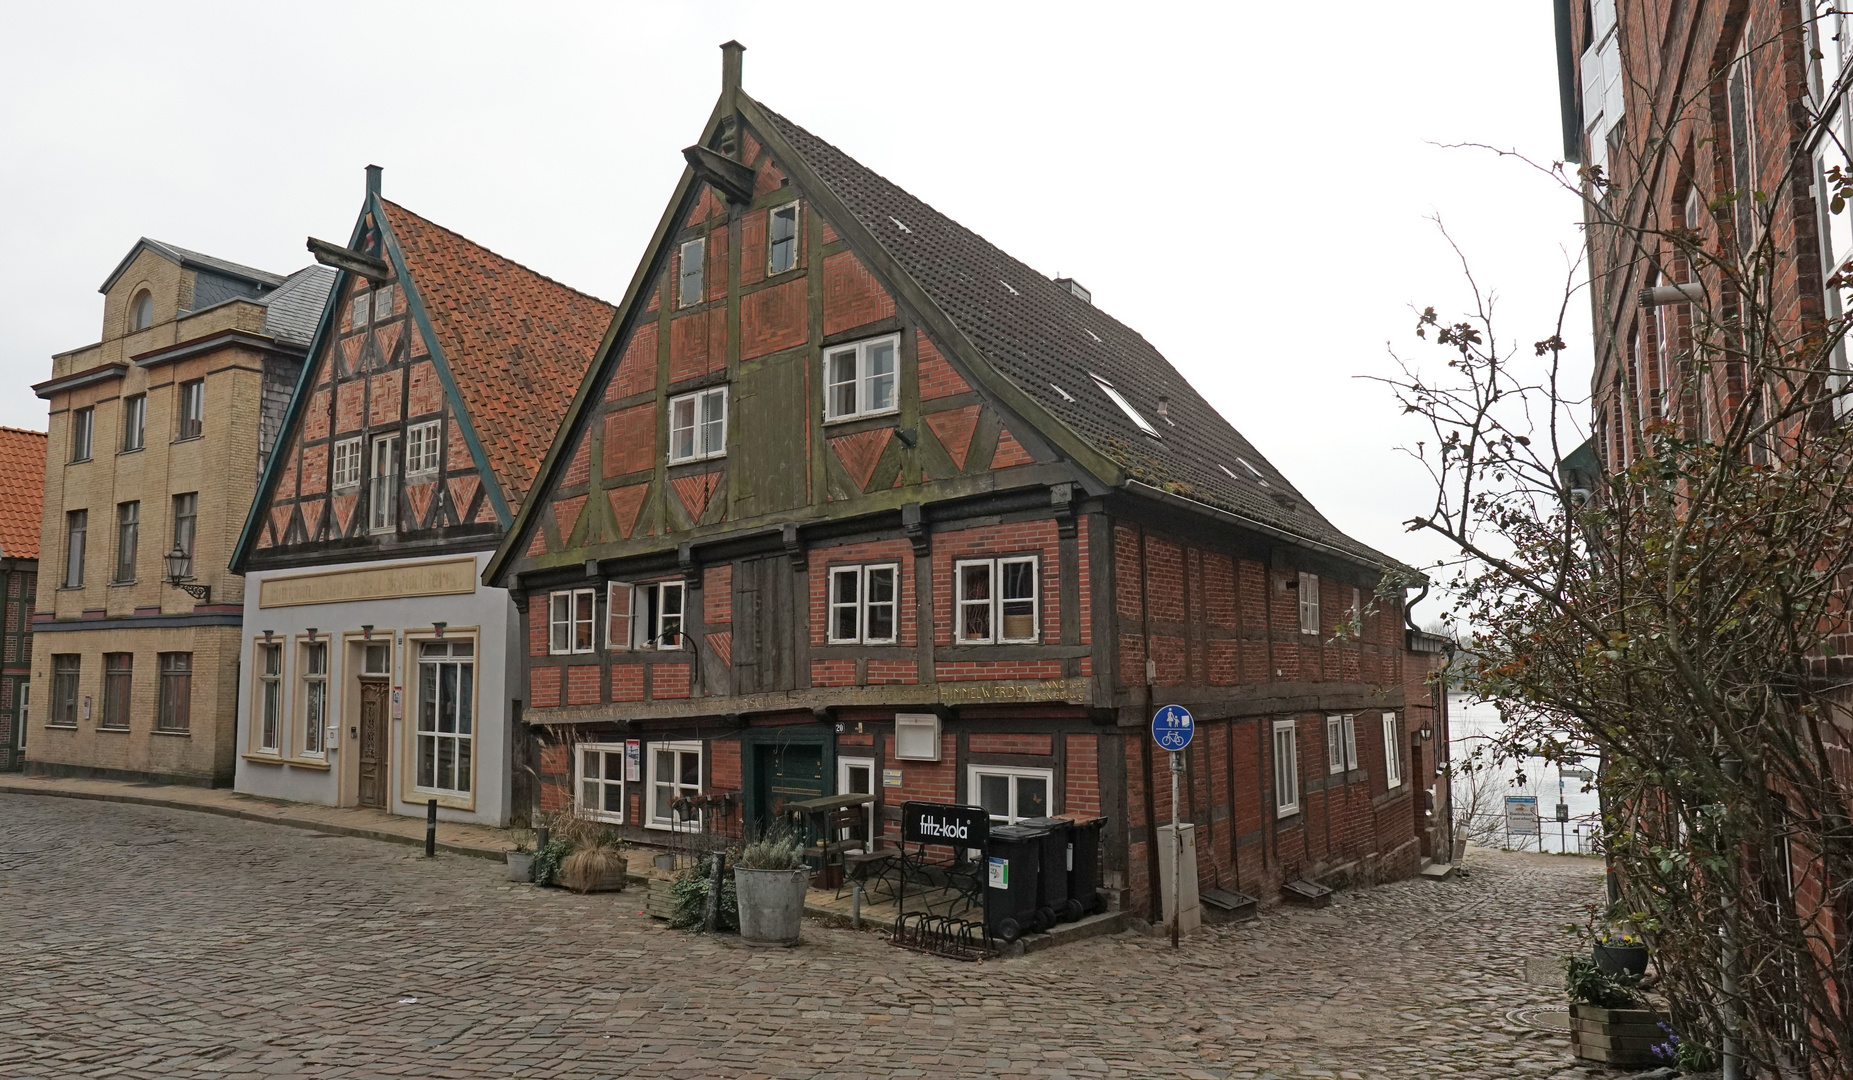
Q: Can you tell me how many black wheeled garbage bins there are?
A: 3